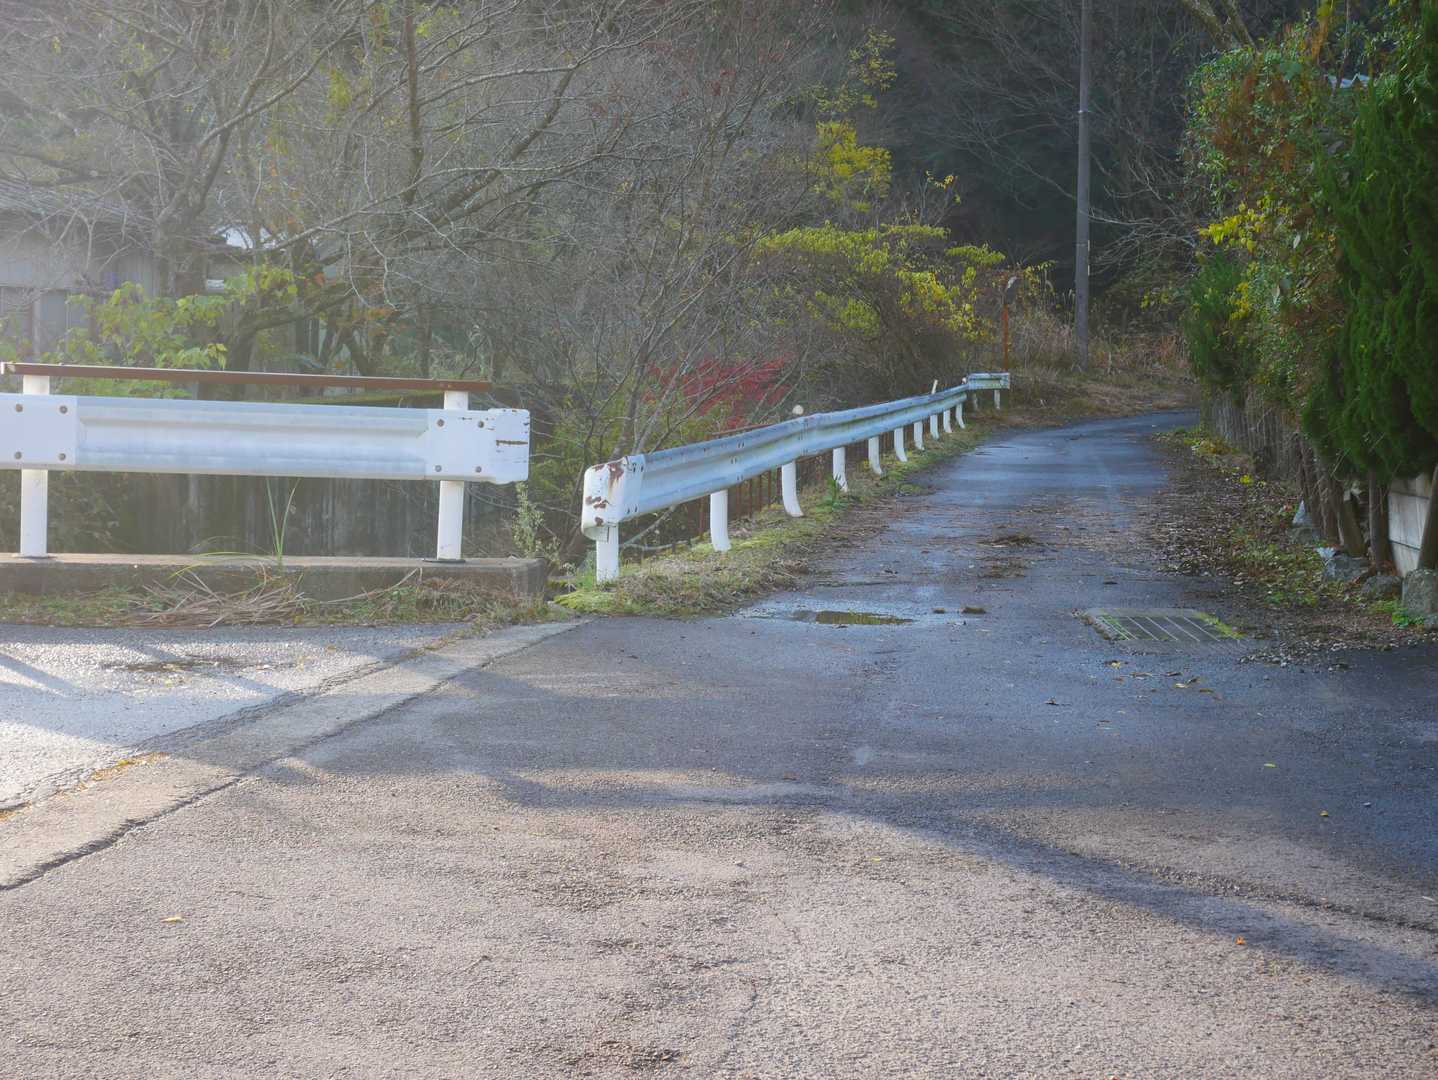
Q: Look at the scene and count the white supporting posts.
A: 14